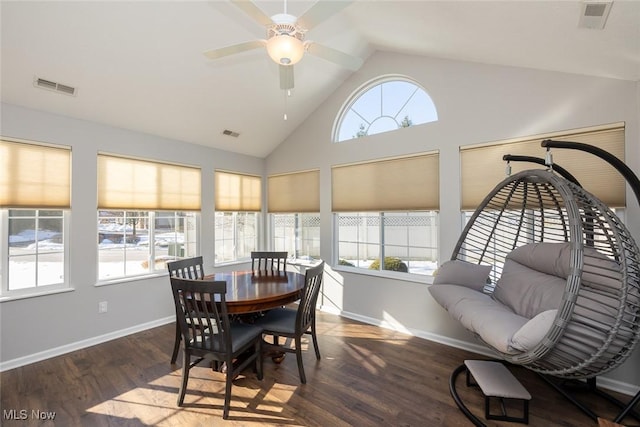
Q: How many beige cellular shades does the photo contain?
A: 6